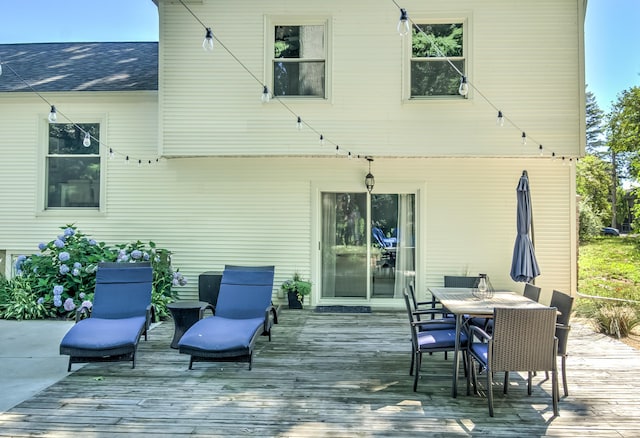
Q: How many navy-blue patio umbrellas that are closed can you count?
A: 1